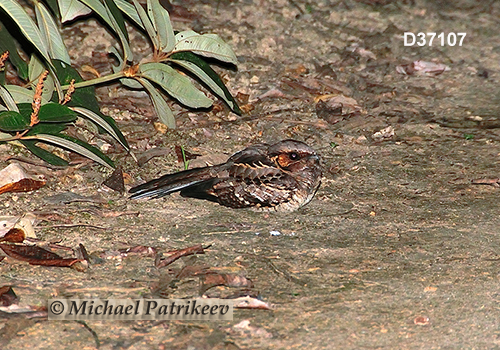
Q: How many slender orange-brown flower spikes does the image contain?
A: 3